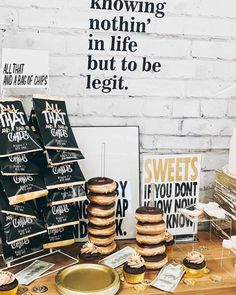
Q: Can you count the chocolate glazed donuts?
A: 12